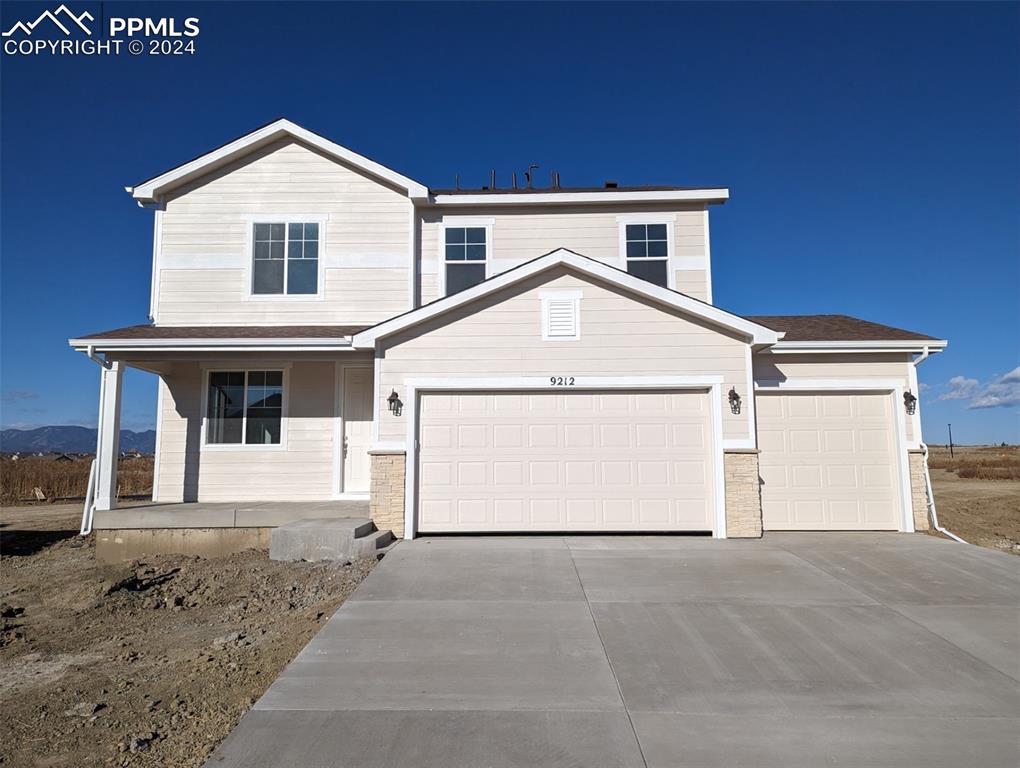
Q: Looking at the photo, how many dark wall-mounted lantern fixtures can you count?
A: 3